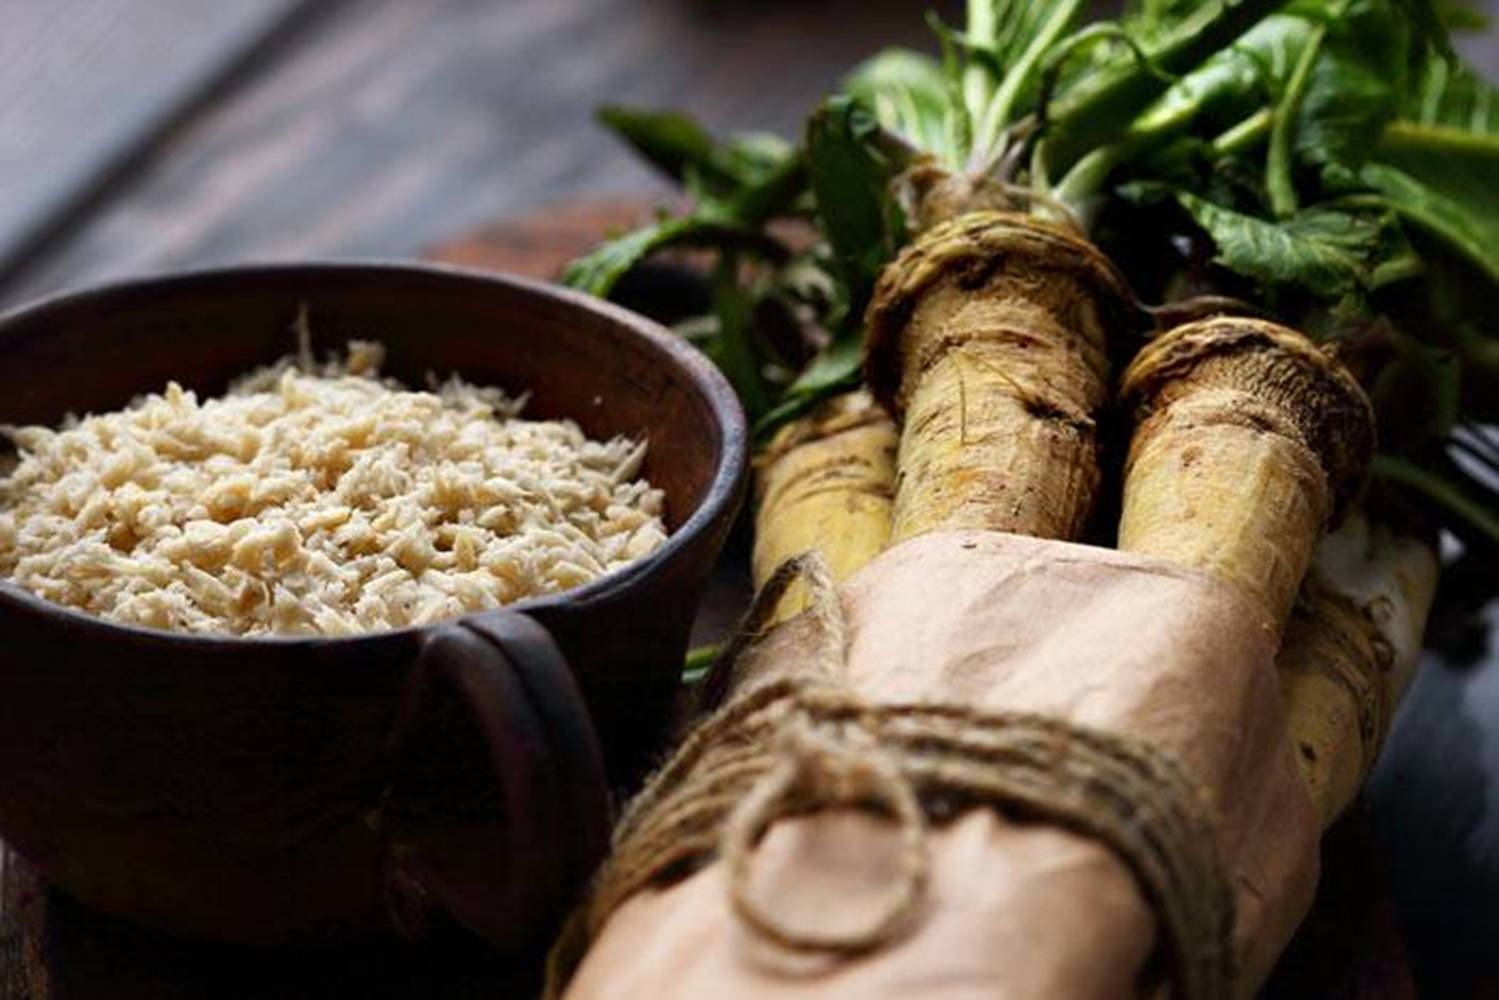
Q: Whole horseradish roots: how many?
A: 4